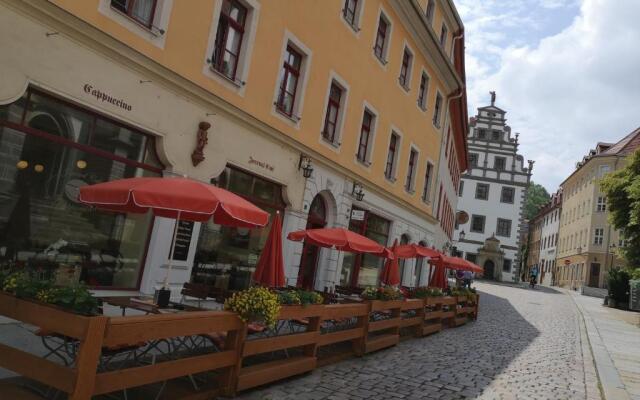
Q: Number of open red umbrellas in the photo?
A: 4